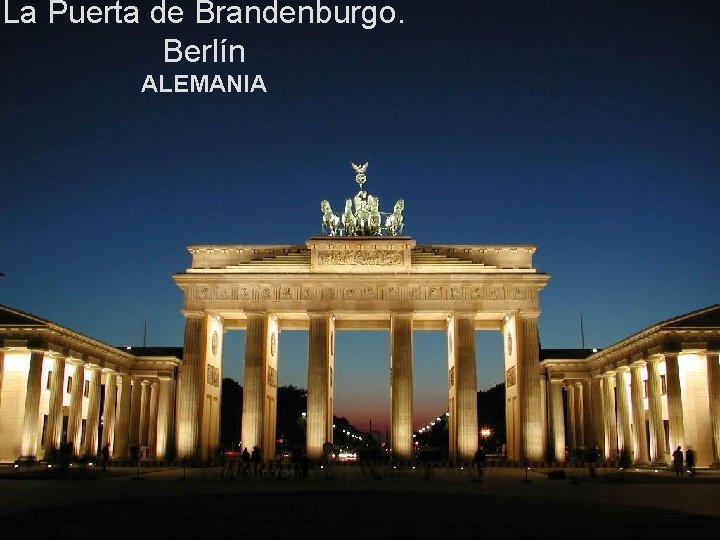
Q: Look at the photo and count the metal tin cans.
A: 0